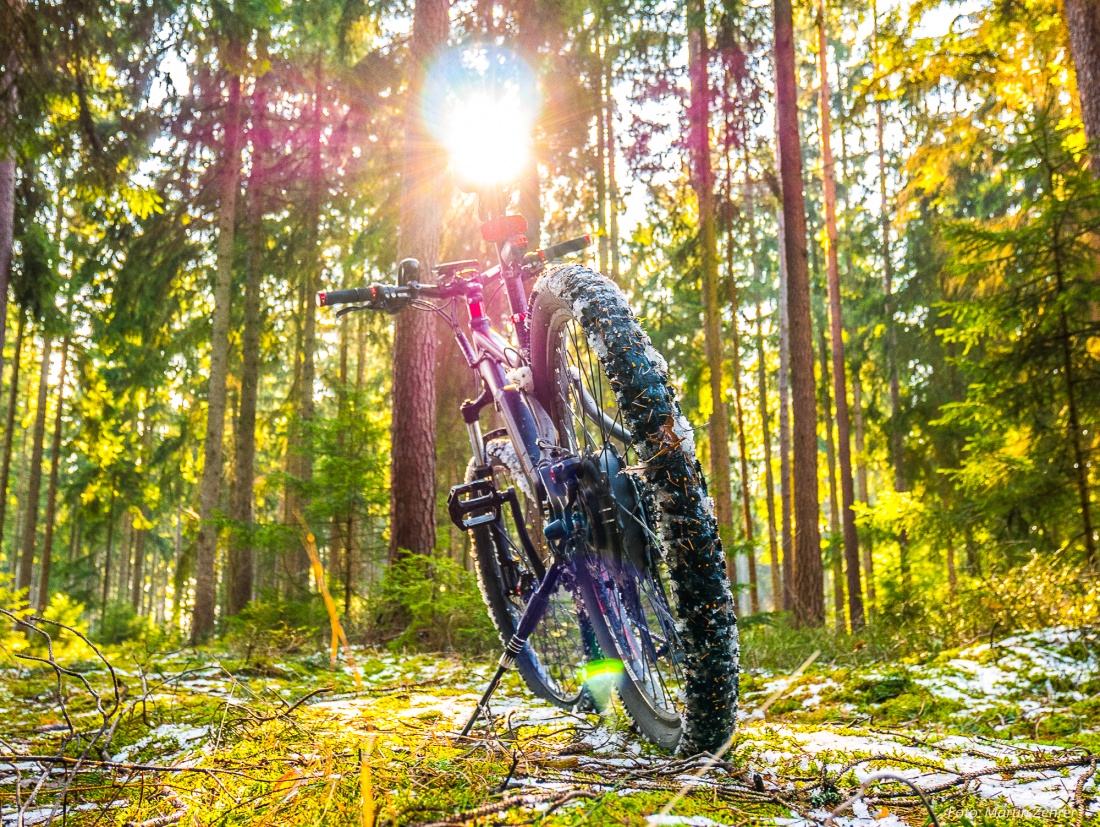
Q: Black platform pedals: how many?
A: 1